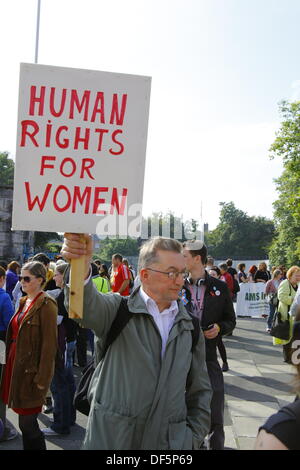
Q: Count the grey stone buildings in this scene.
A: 1